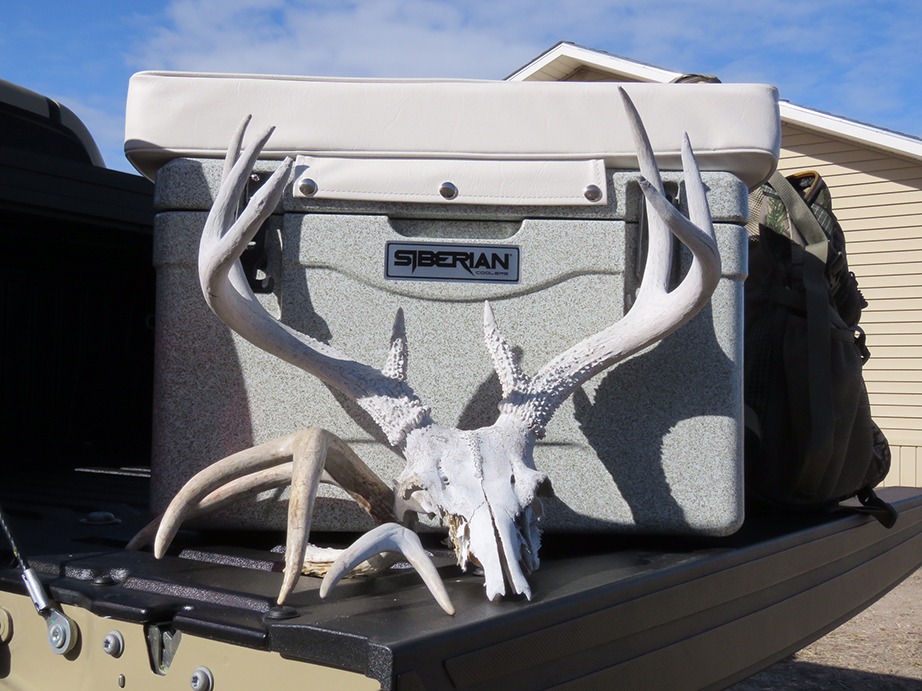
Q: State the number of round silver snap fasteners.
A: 3